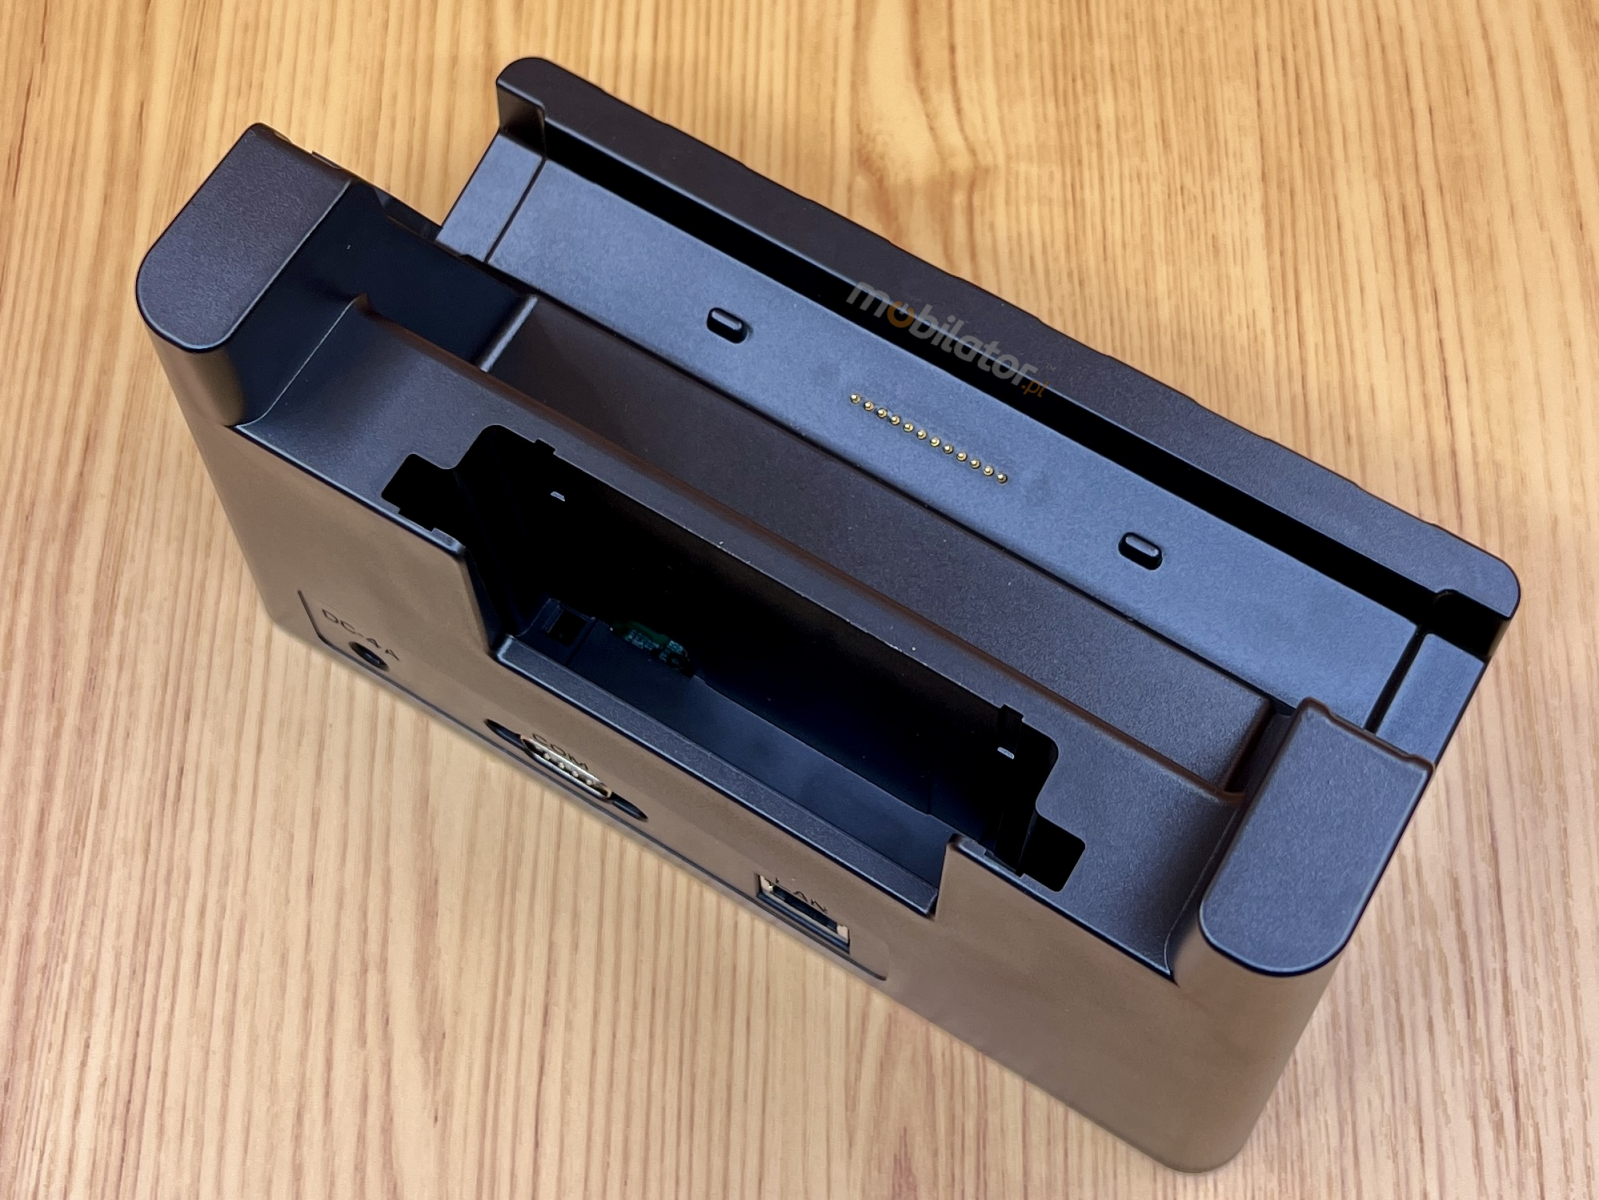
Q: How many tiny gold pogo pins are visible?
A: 12